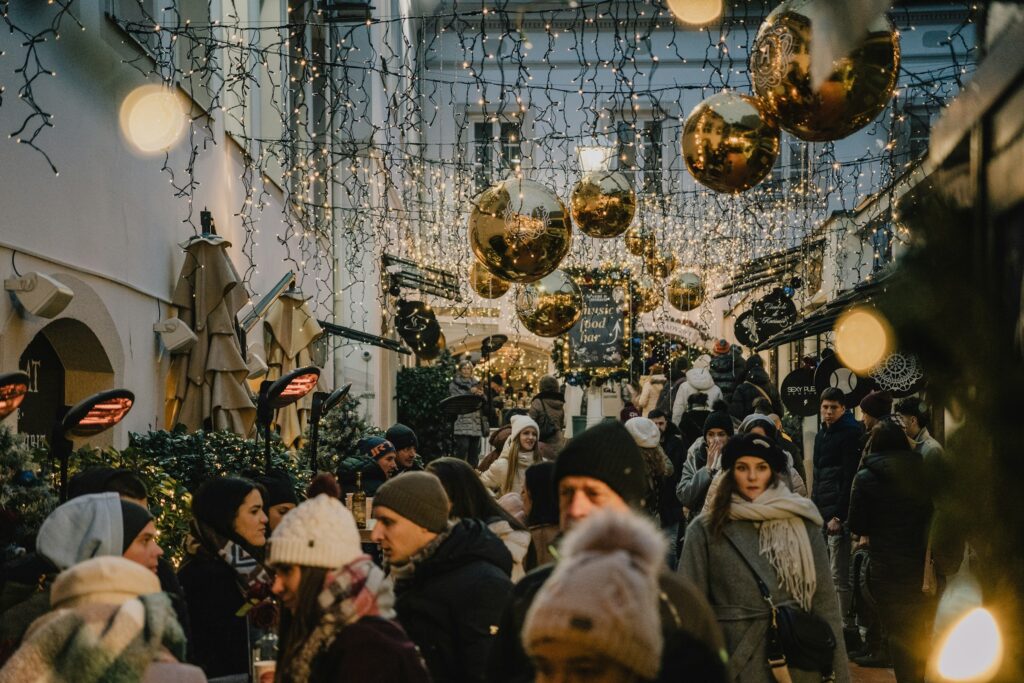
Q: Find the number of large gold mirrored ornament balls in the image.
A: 10